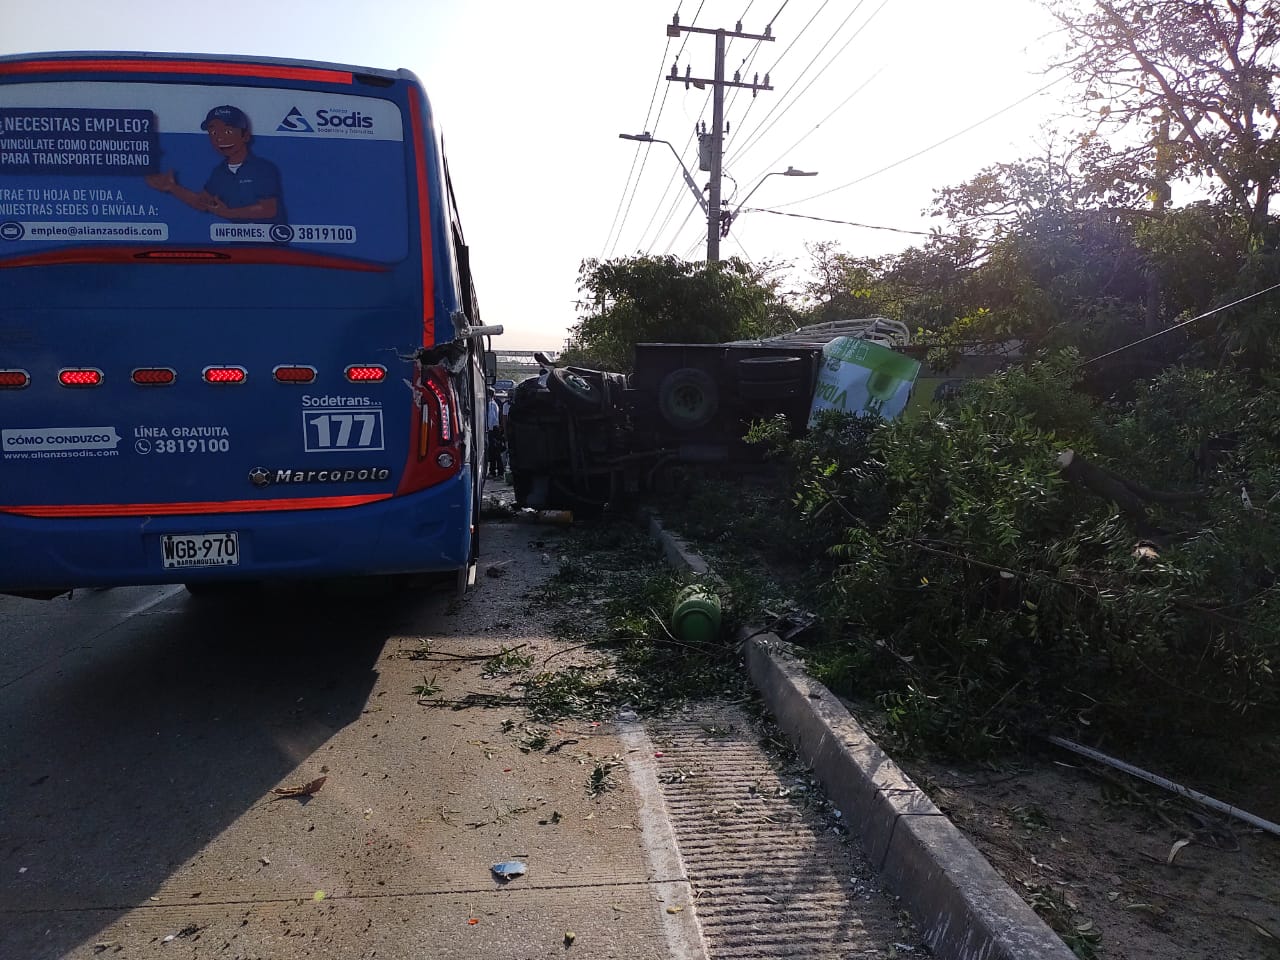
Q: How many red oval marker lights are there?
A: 6